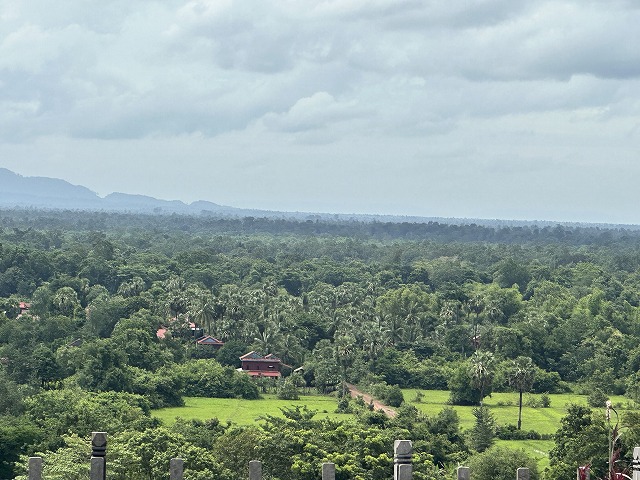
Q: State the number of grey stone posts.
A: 10